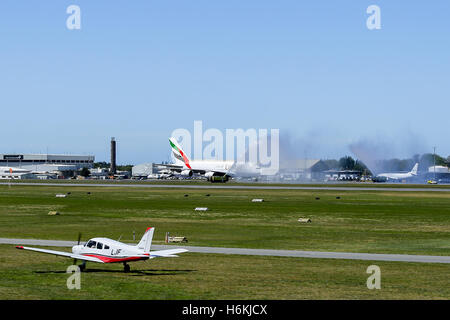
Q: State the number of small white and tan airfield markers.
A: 6